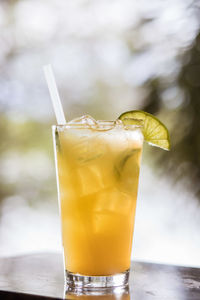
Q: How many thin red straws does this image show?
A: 0